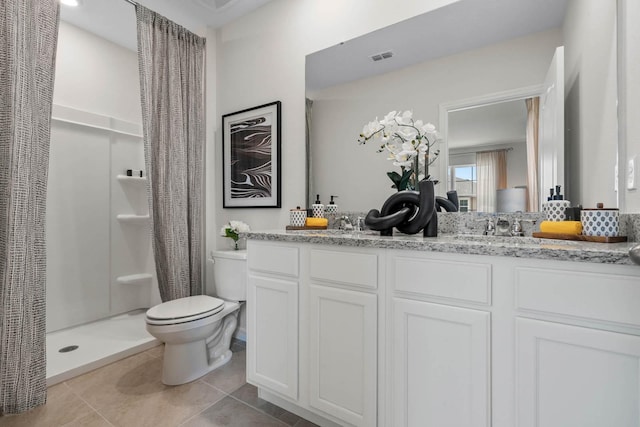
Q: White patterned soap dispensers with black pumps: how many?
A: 2